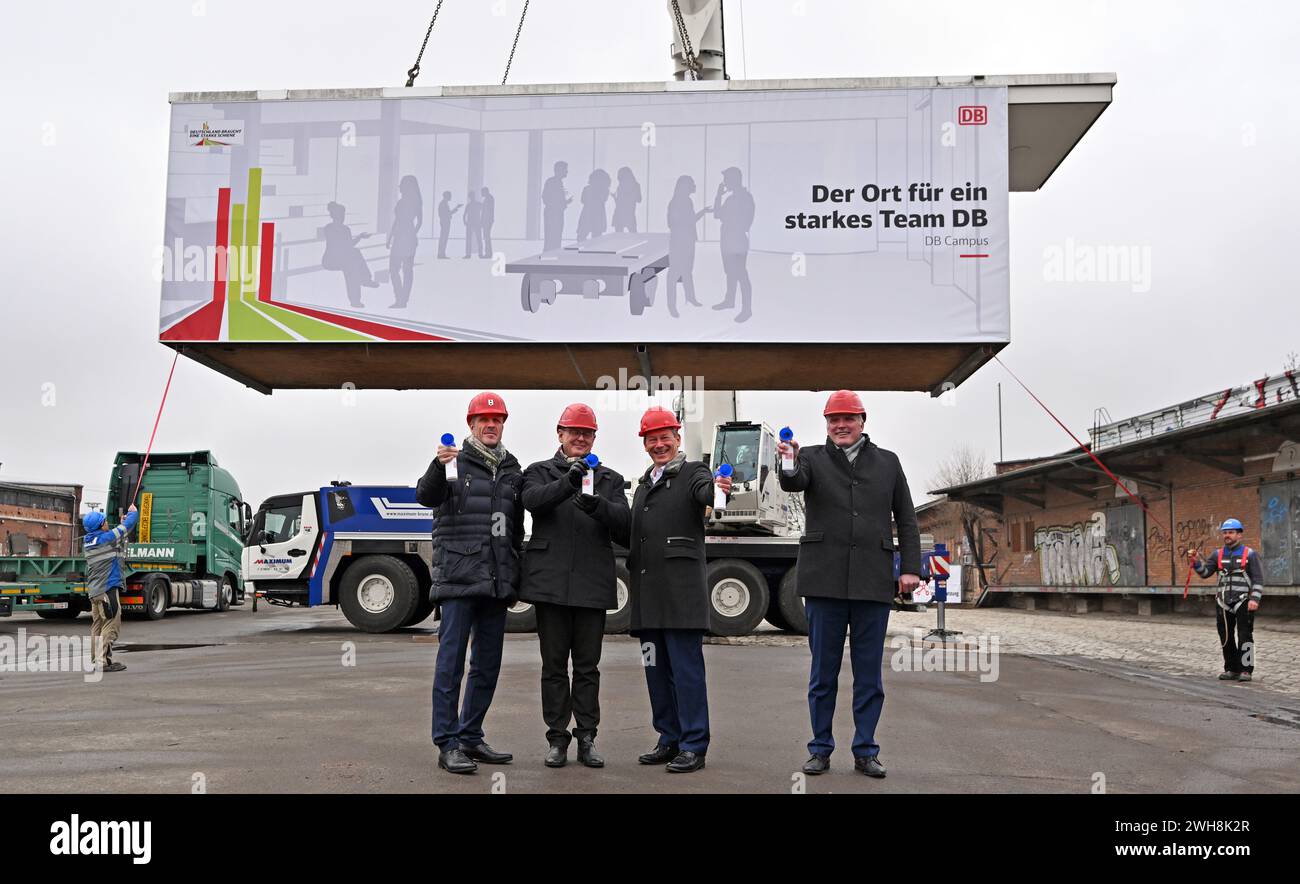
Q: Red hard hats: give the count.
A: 4